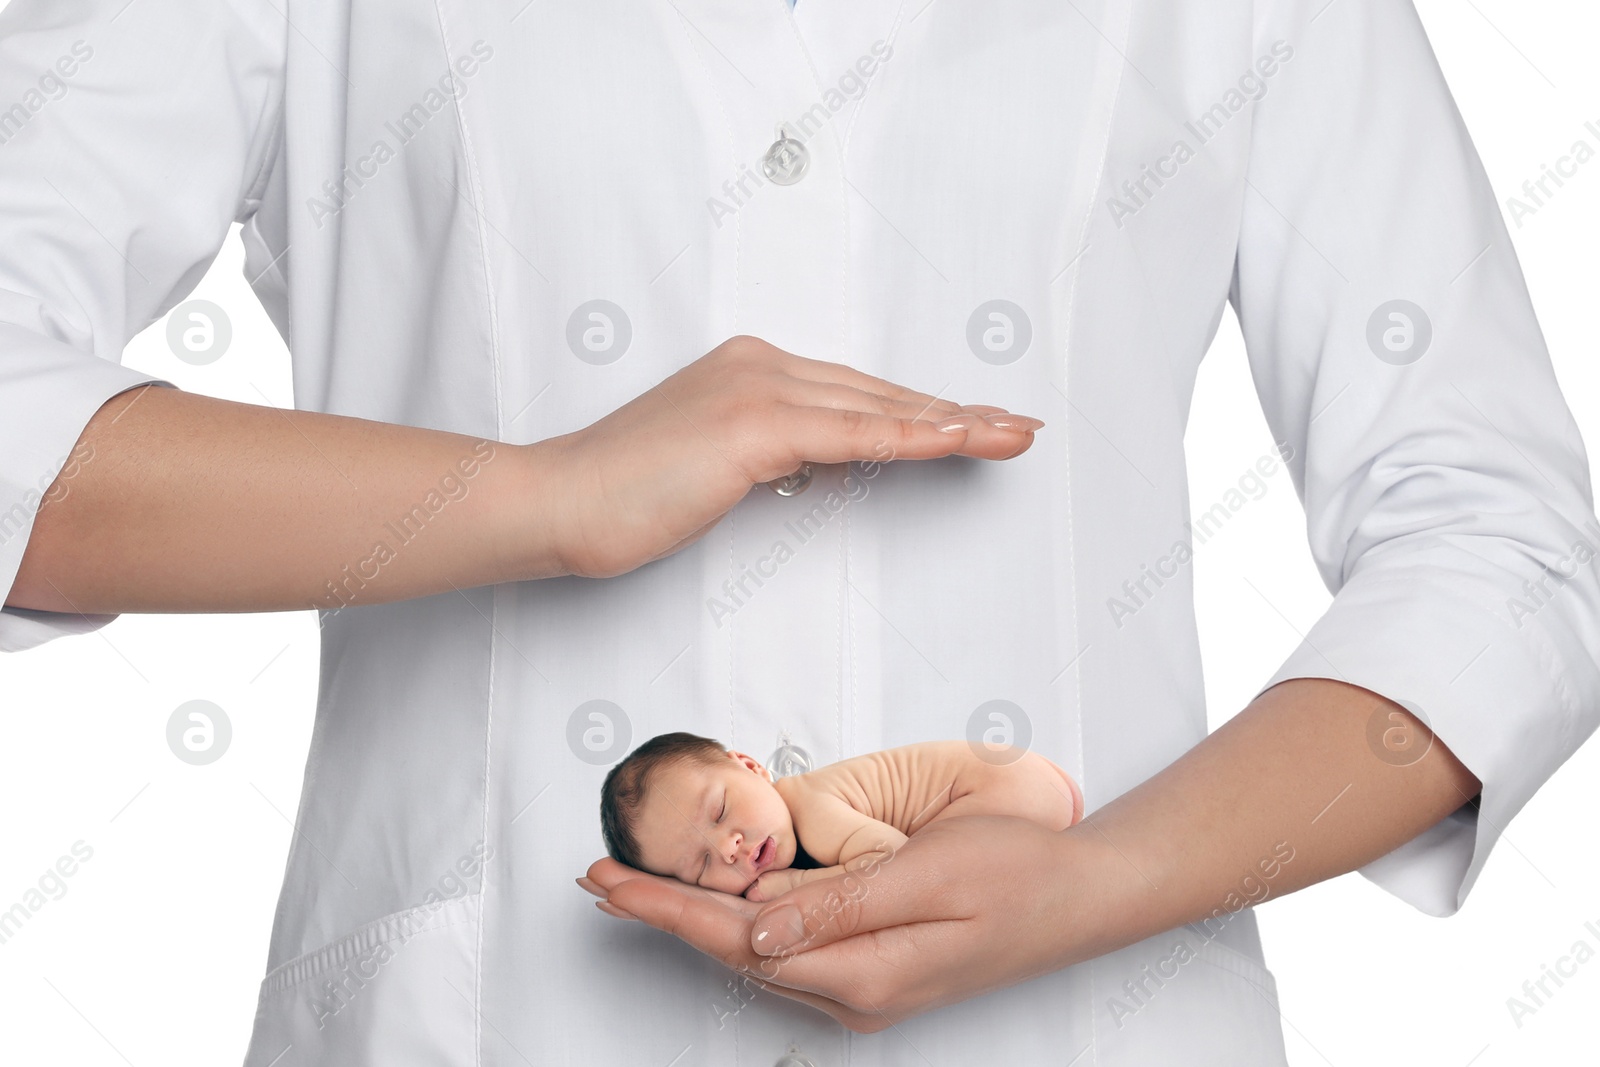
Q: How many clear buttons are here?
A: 4